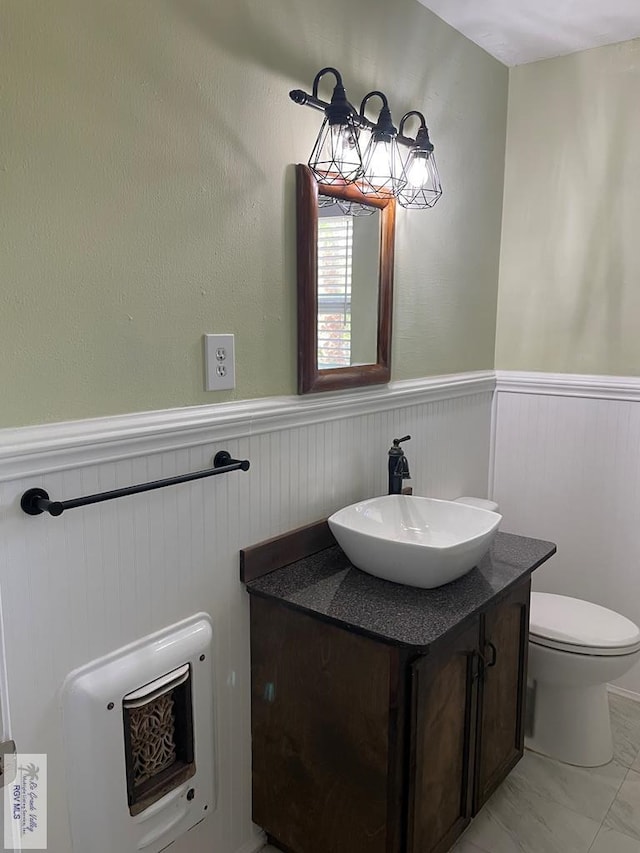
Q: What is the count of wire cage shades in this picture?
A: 3